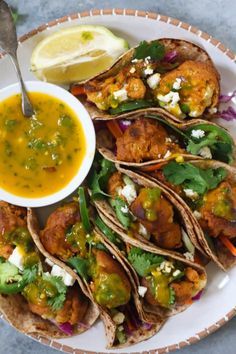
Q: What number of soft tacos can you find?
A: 7